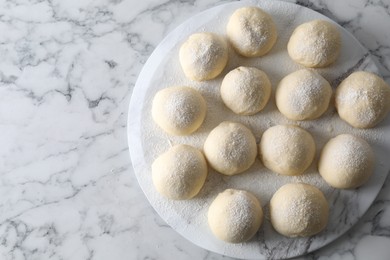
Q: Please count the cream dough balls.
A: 13